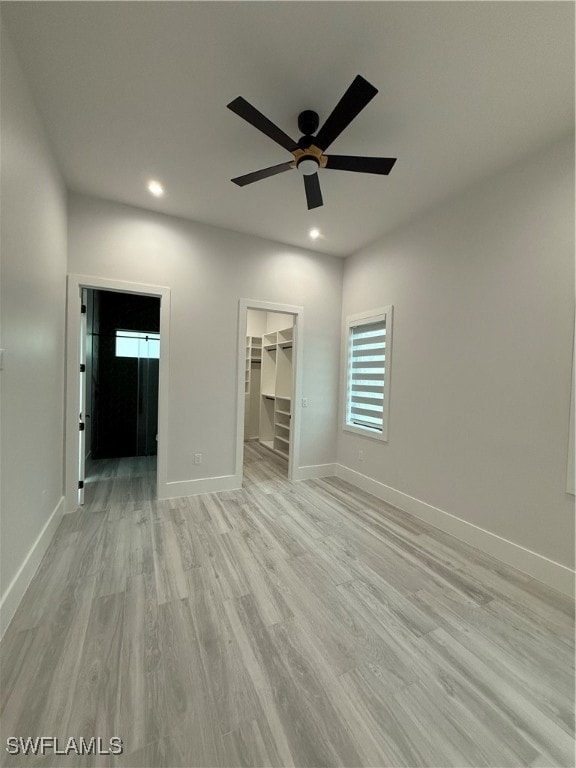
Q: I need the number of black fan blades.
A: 5